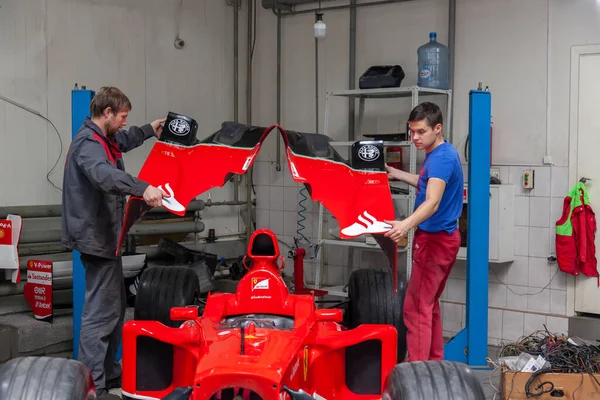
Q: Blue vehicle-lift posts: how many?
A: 2